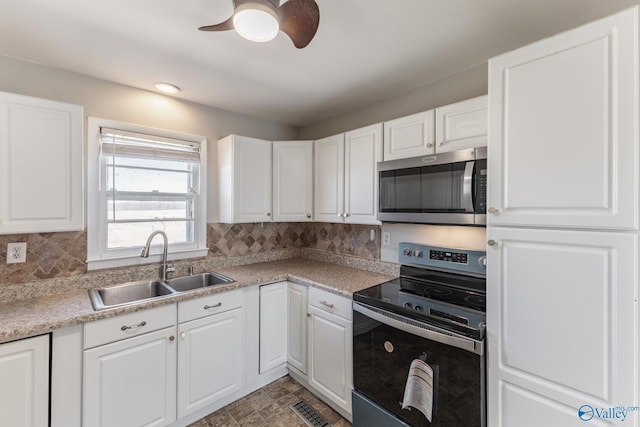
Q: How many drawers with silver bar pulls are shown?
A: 3